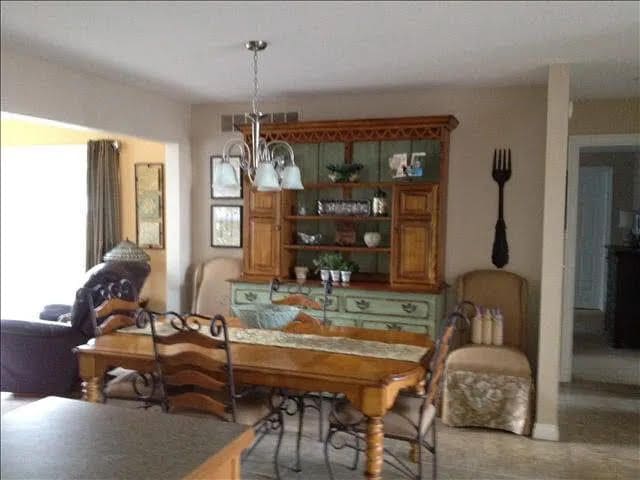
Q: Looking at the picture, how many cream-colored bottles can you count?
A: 3